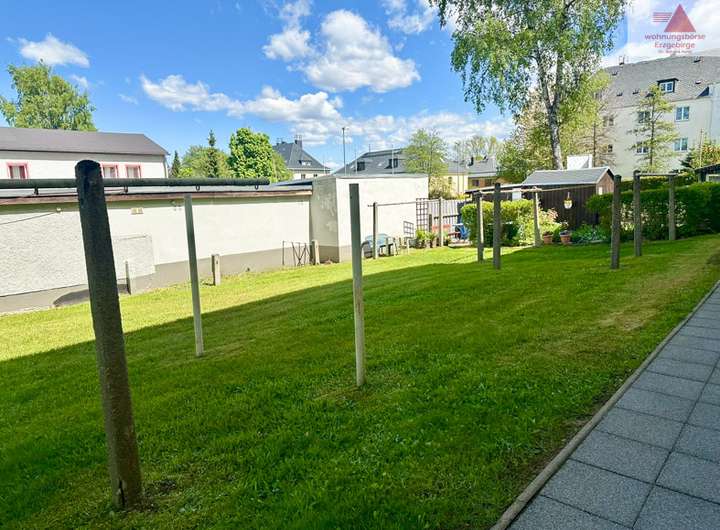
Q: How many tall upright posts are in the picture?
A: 11